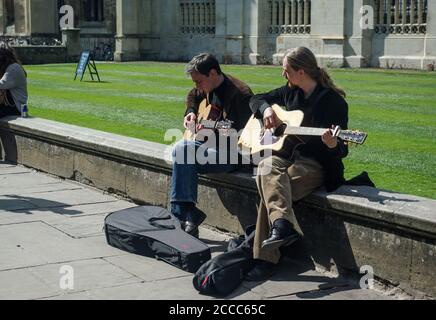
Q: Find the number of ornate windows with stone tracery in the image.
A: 3